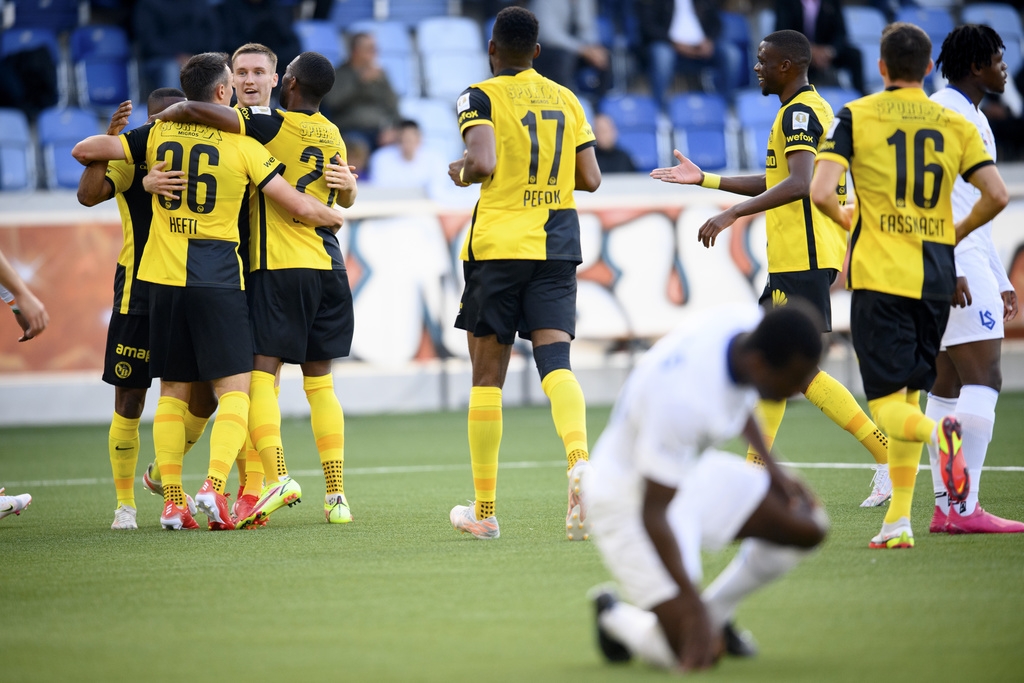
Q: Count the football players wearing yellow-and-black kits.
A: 7